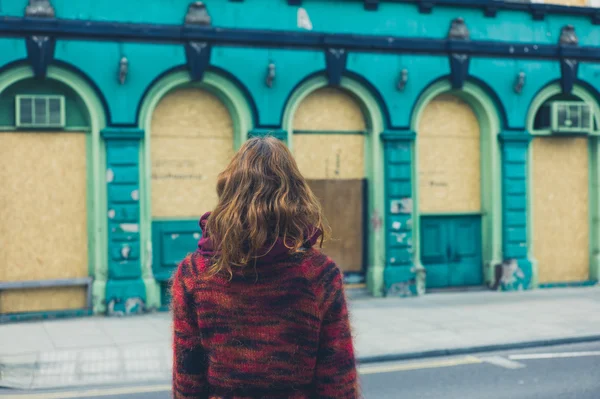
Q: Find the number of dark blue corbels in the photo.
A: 5